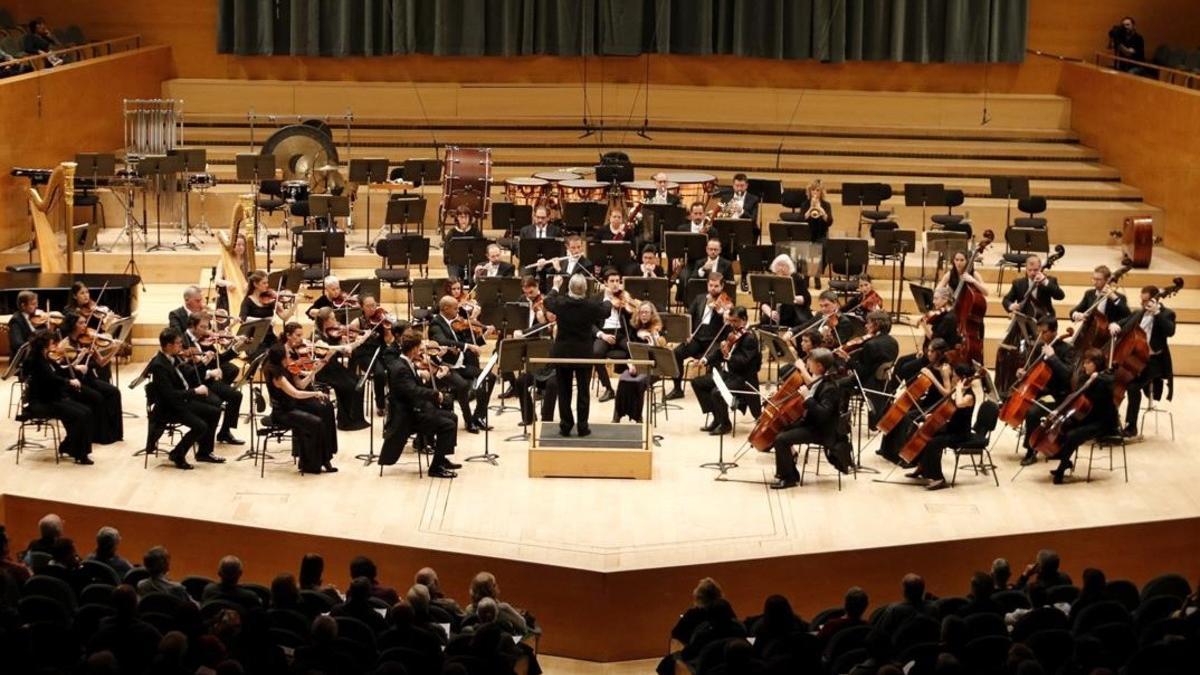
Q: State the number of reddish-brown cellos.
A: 6